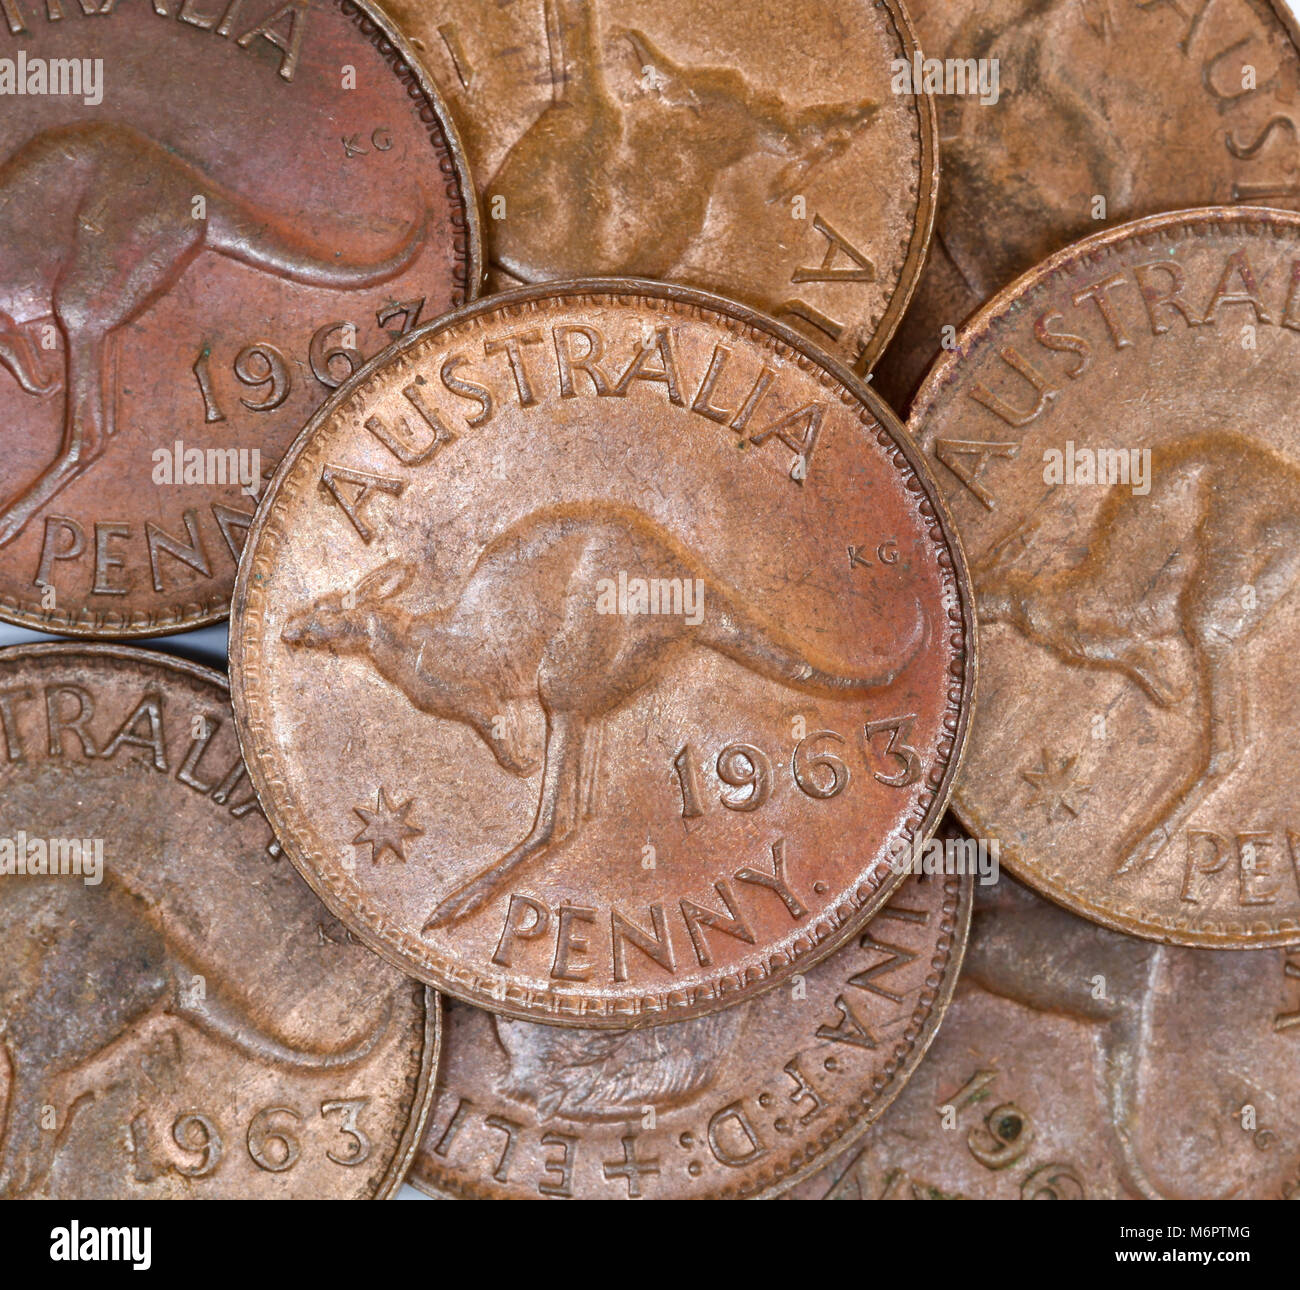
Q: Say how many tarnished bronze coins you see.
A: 8